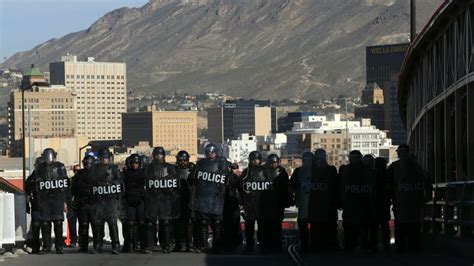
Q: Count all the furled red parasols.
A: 0